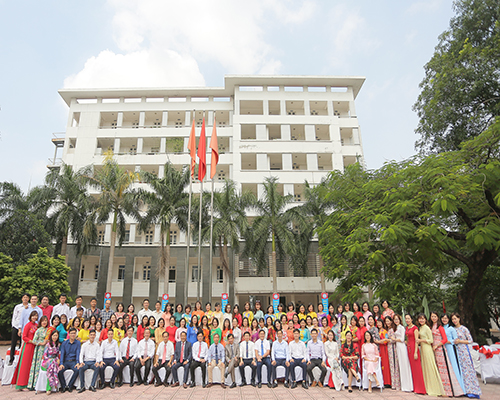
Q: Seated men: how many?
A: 15